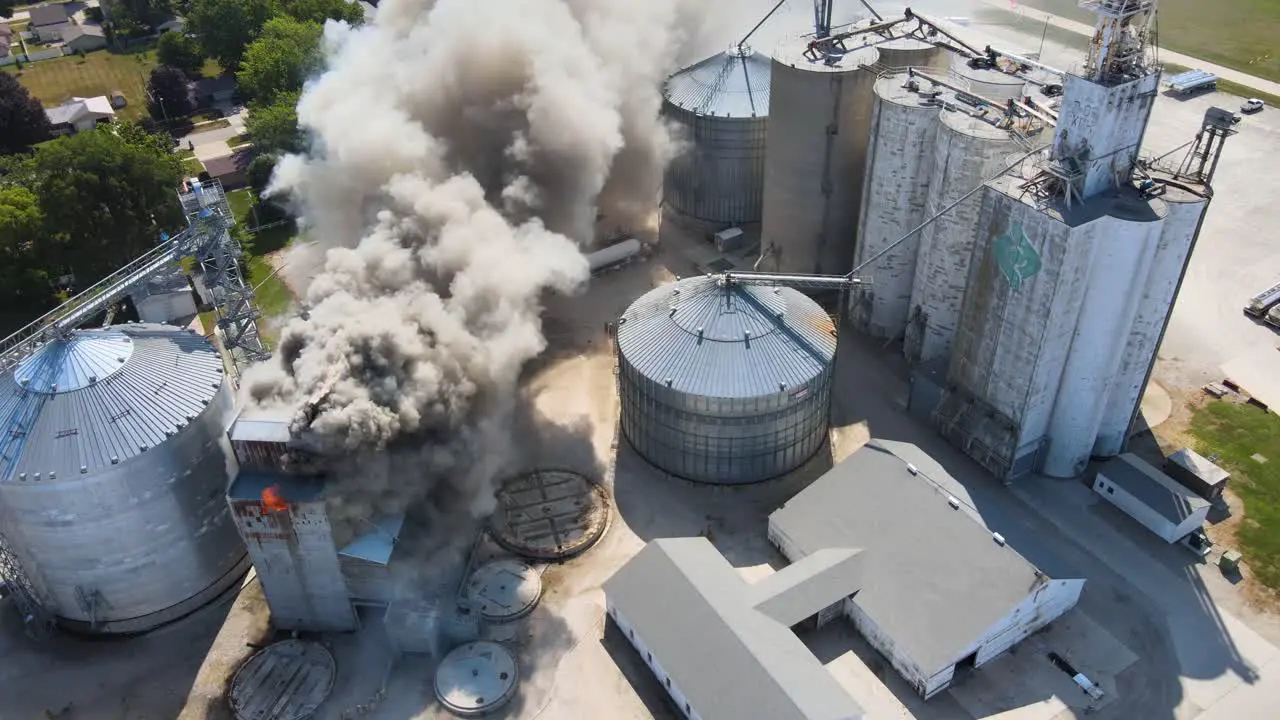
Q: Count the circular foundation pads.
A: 4